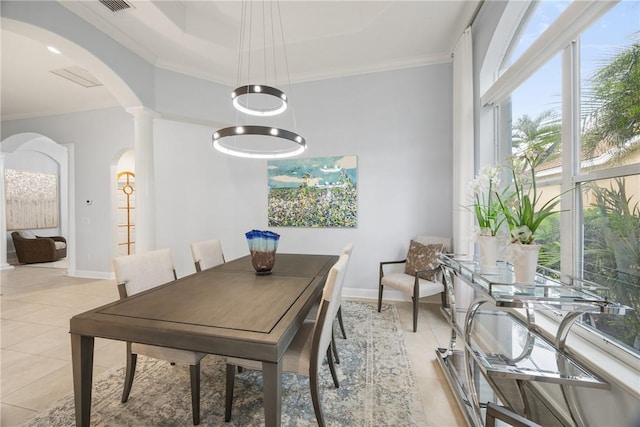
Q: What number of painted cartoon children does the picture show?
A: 0